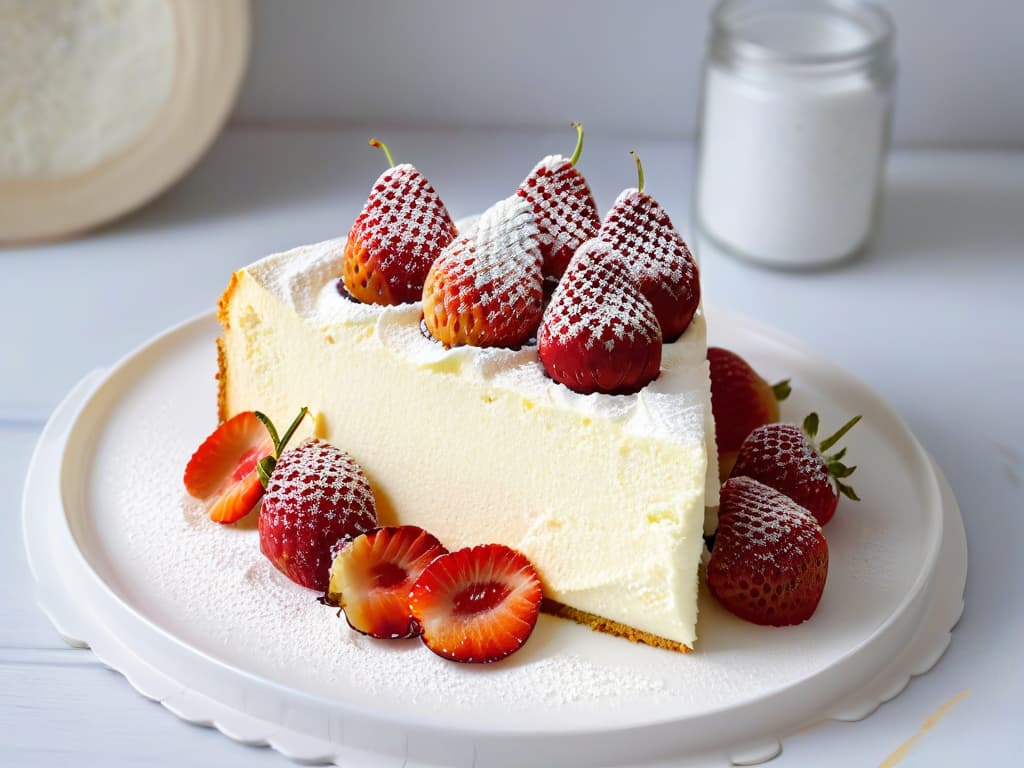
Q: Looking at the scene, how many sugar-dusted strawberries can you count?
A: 8